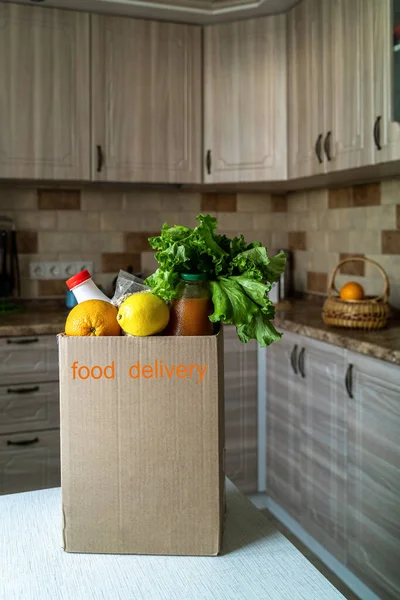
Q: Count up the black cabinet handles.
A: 11